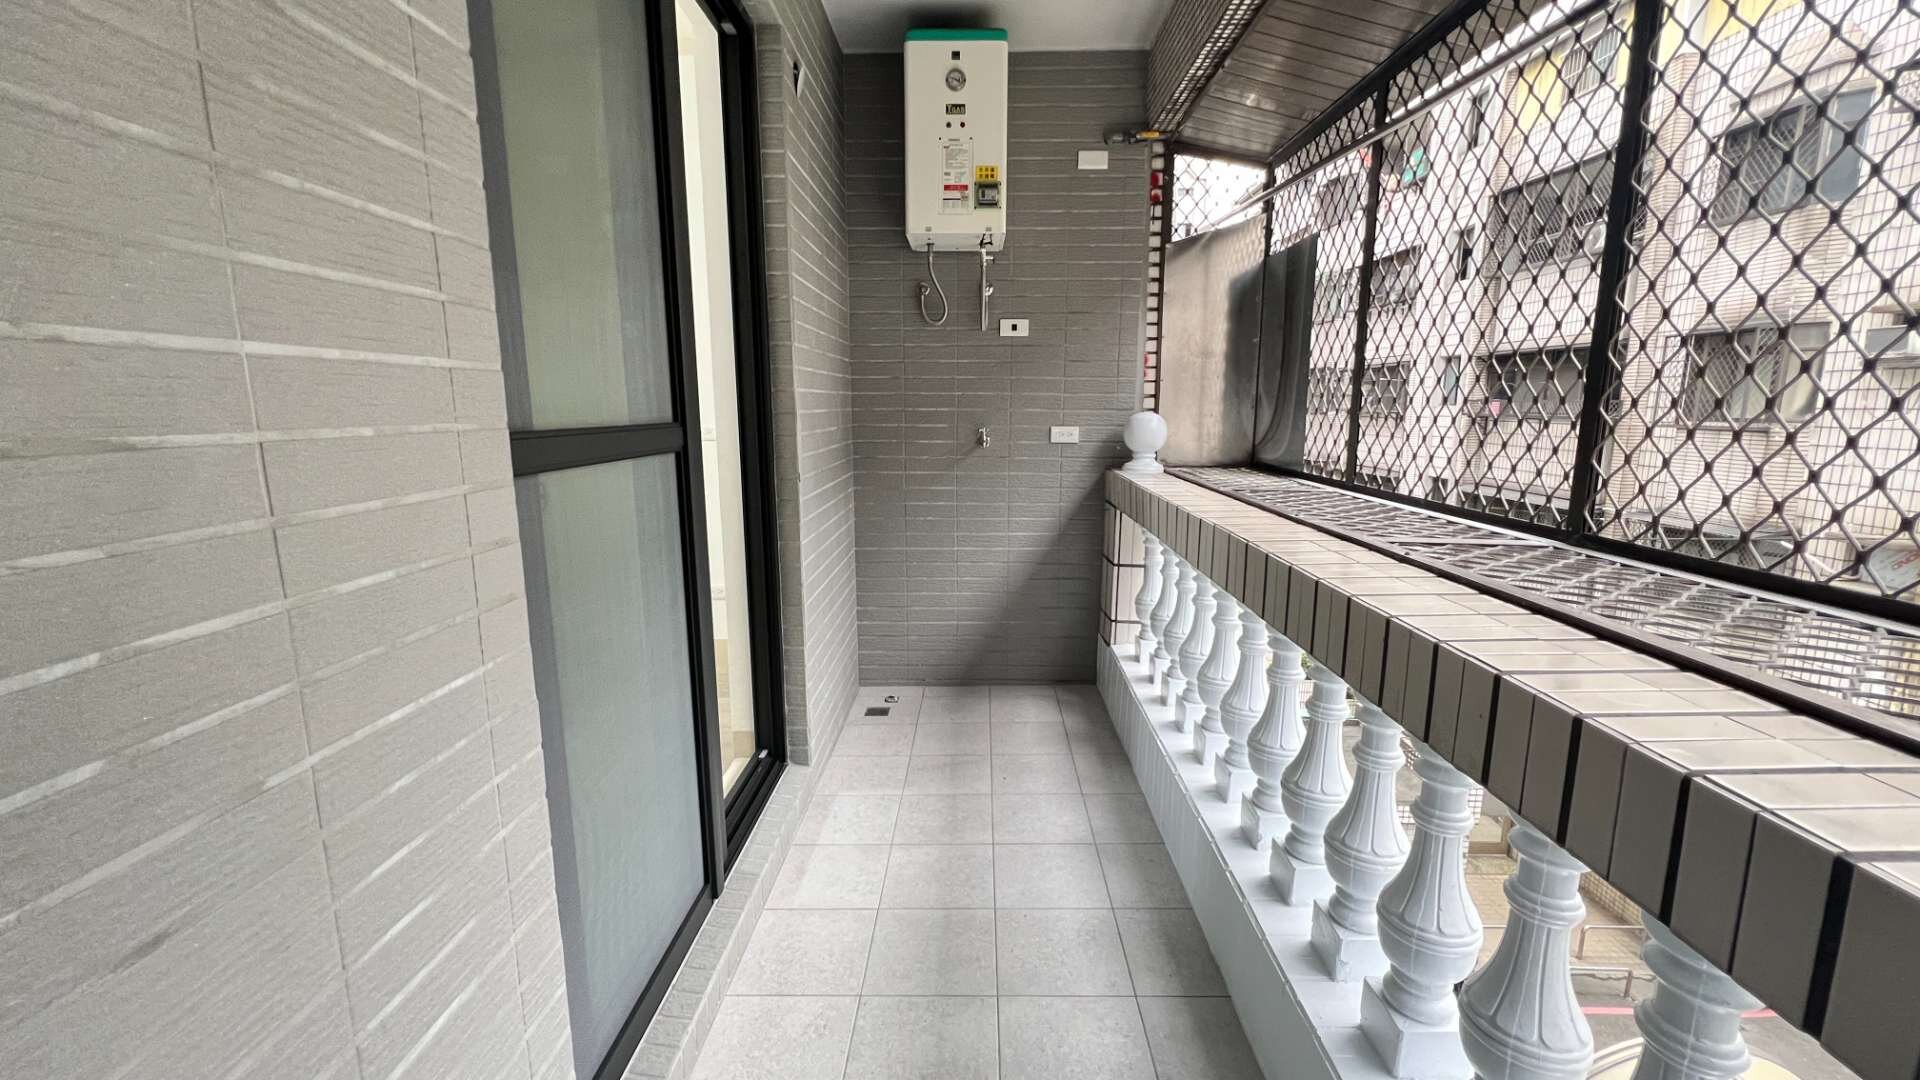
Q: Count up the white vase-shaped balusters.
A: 12